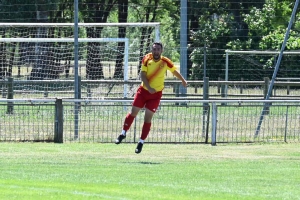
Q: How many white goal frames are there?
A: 3